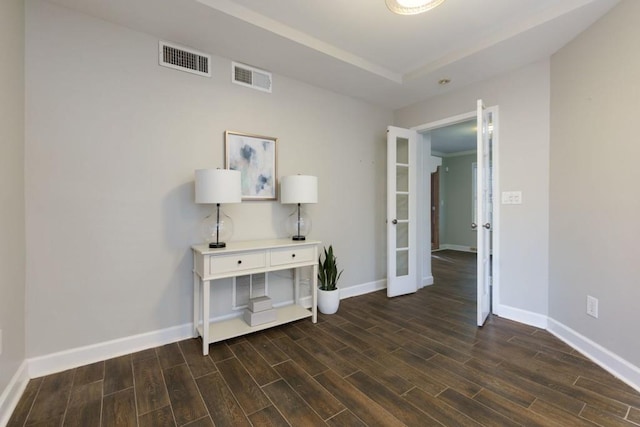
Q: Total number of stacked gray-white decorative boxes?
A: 2